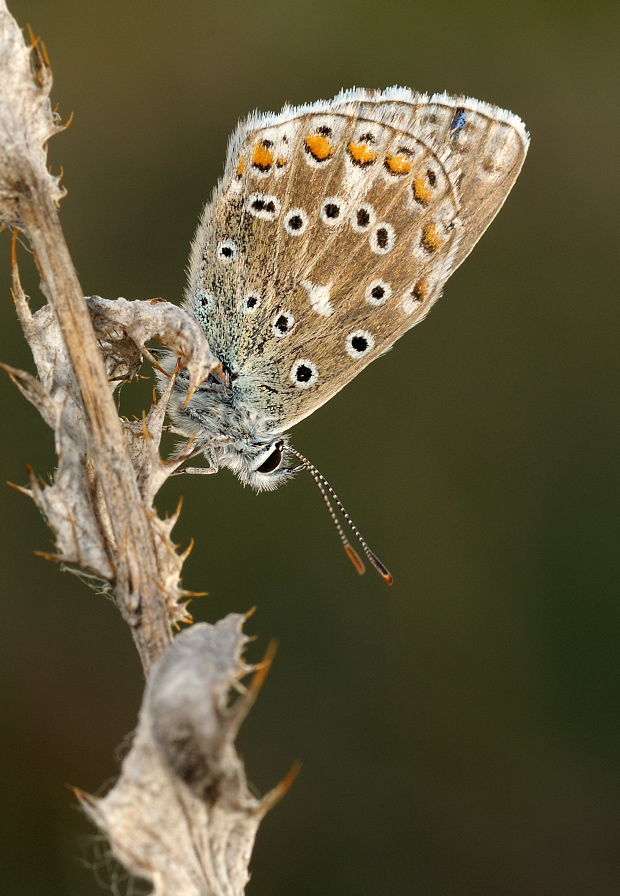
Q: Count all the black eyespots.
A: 12